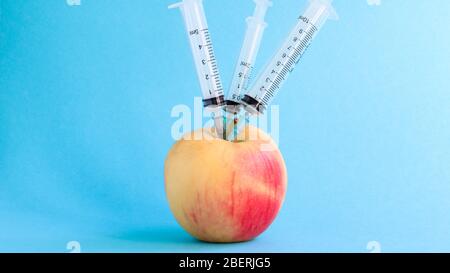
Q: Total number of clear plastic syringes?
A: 3